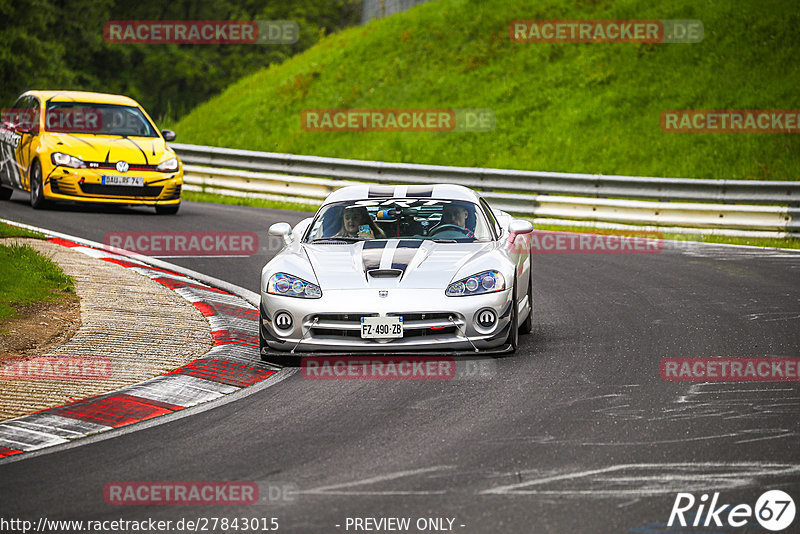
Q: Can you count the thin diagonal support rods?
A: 2